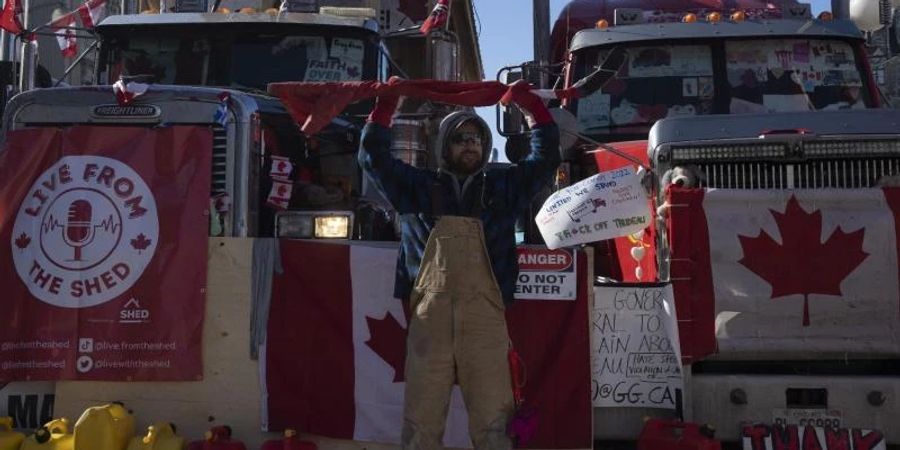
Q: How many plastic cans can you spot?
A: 7